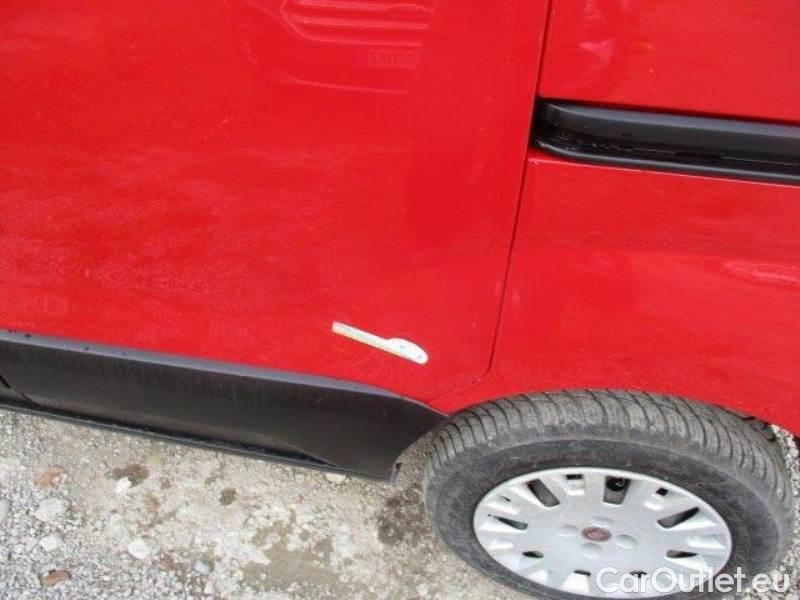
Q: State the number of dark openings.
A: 11